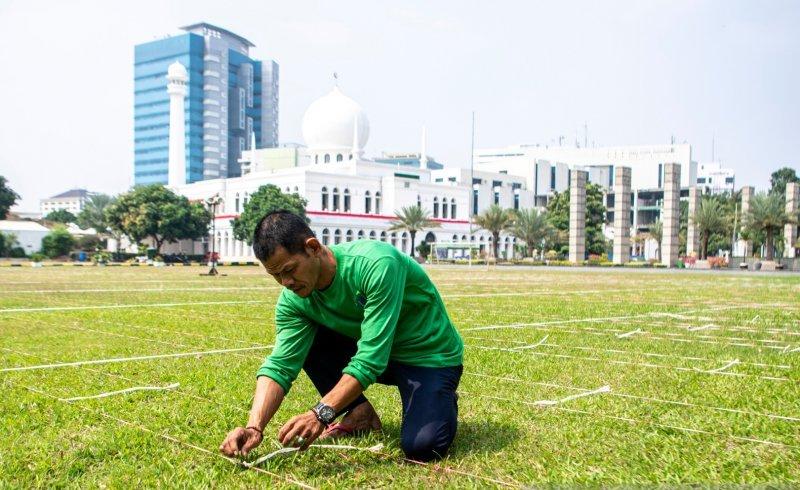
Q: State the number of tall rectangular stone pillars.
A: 6